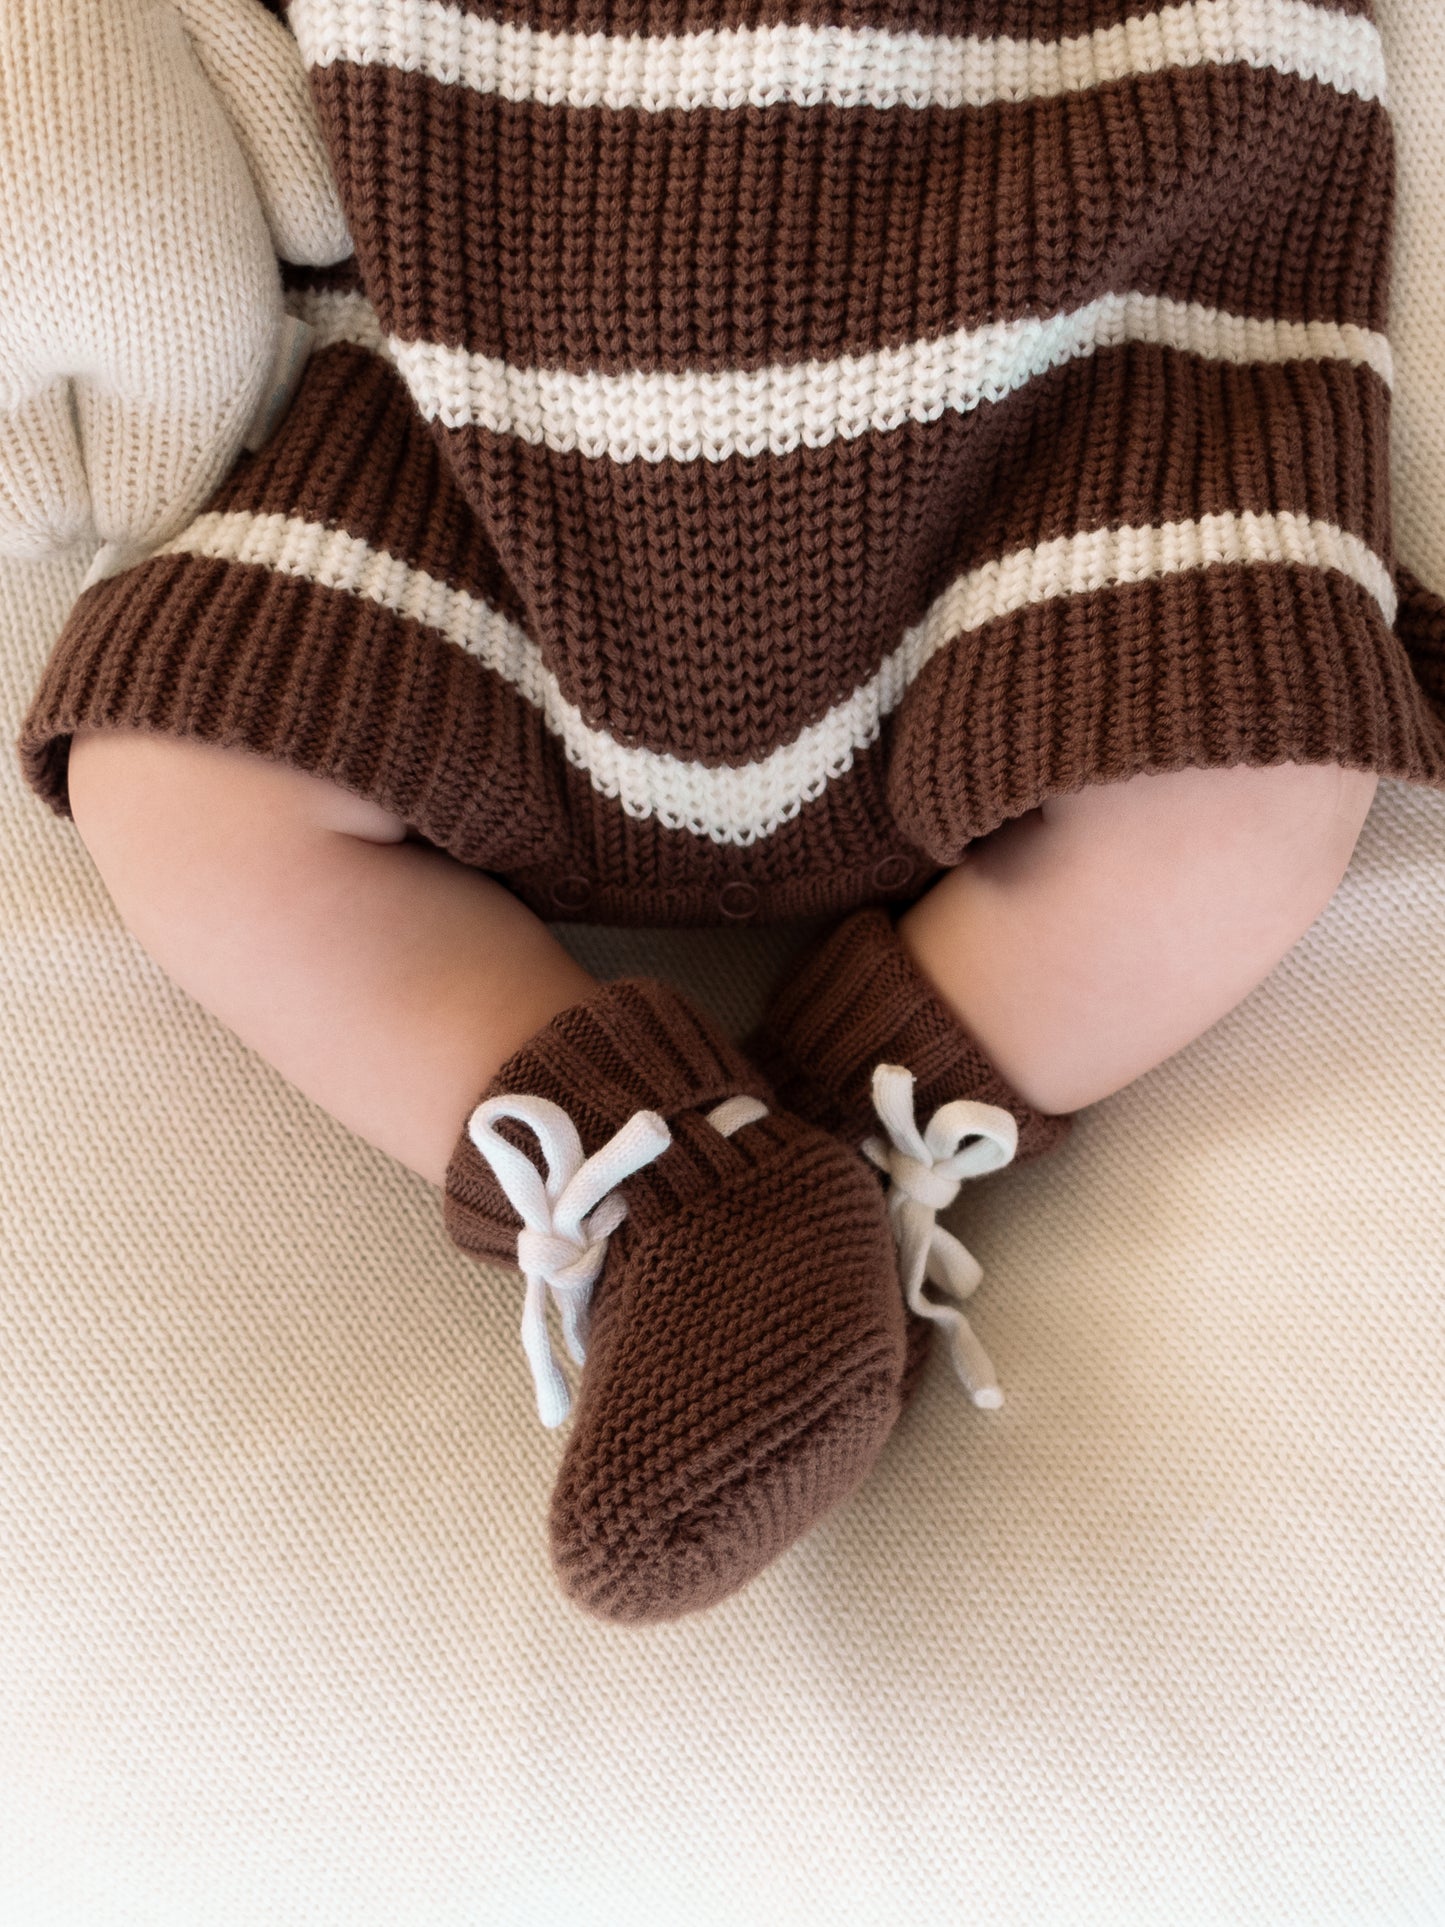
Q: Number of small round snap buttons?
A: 3